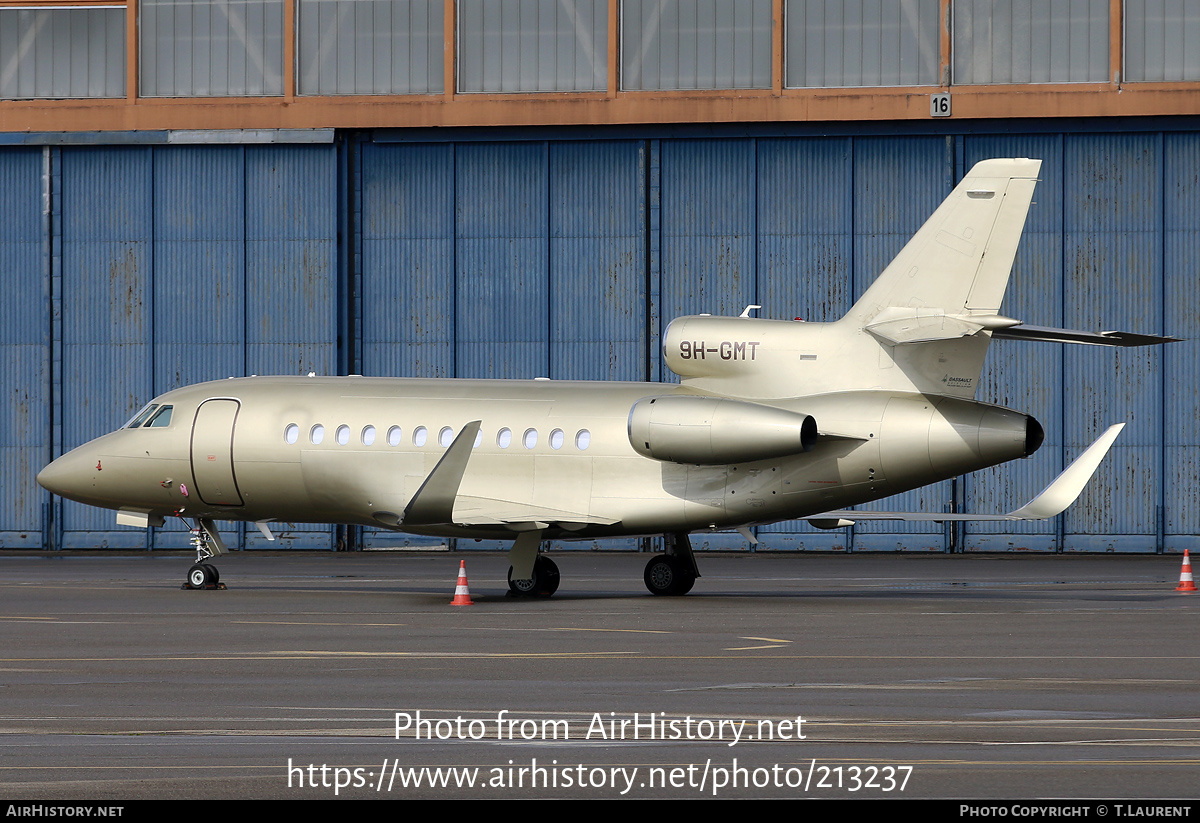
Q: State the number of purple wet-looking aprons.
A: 0